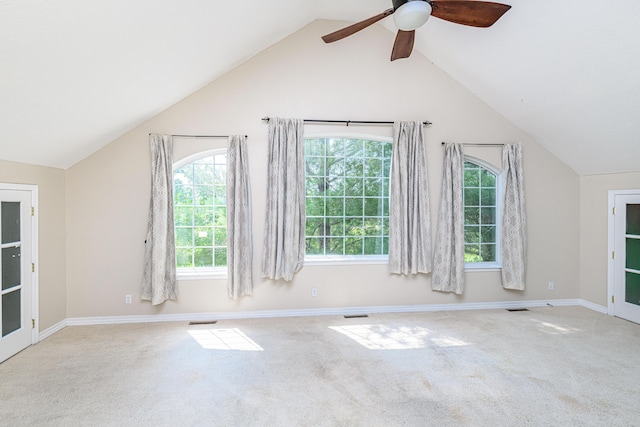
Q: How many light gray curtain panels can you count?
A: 6